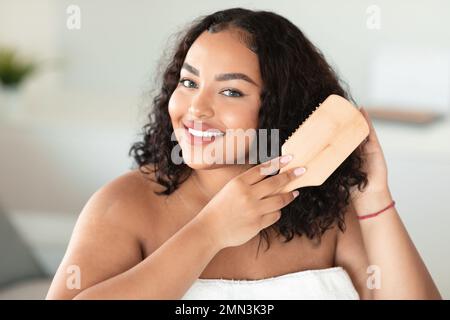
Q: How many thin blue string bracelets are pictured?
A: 0